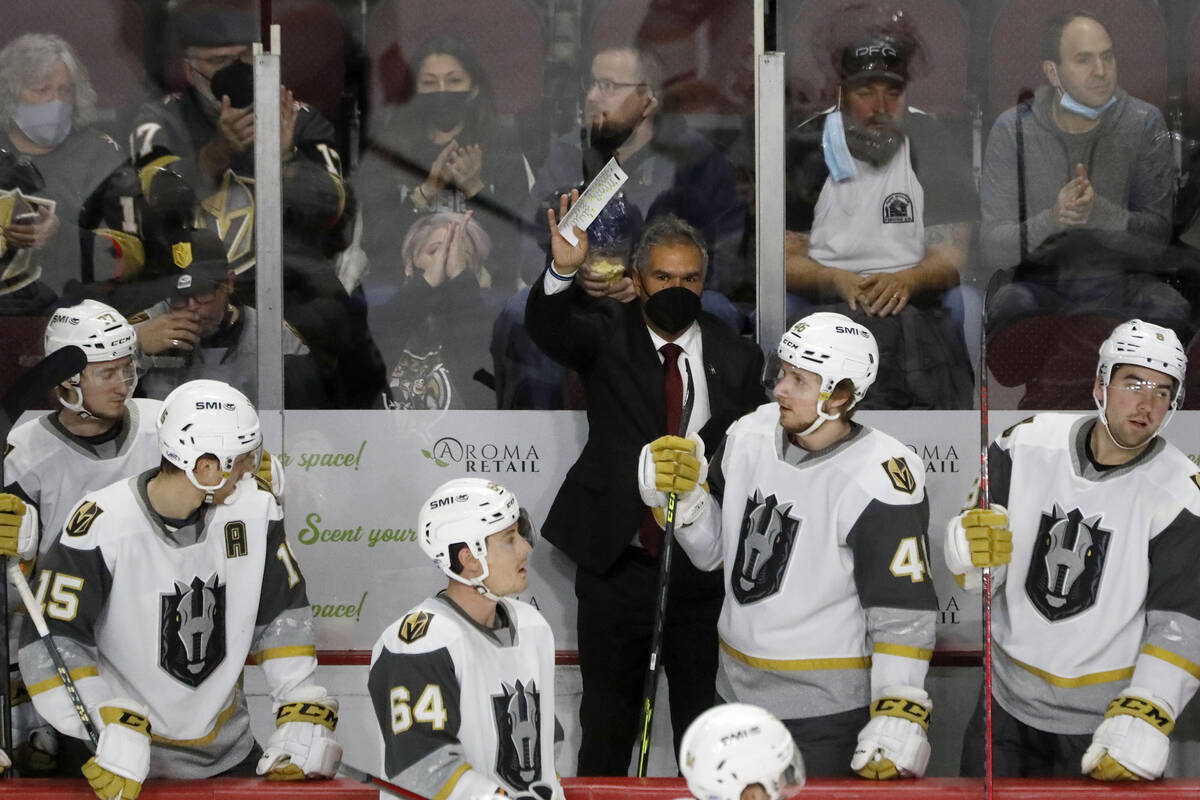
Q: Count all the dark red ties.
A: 1